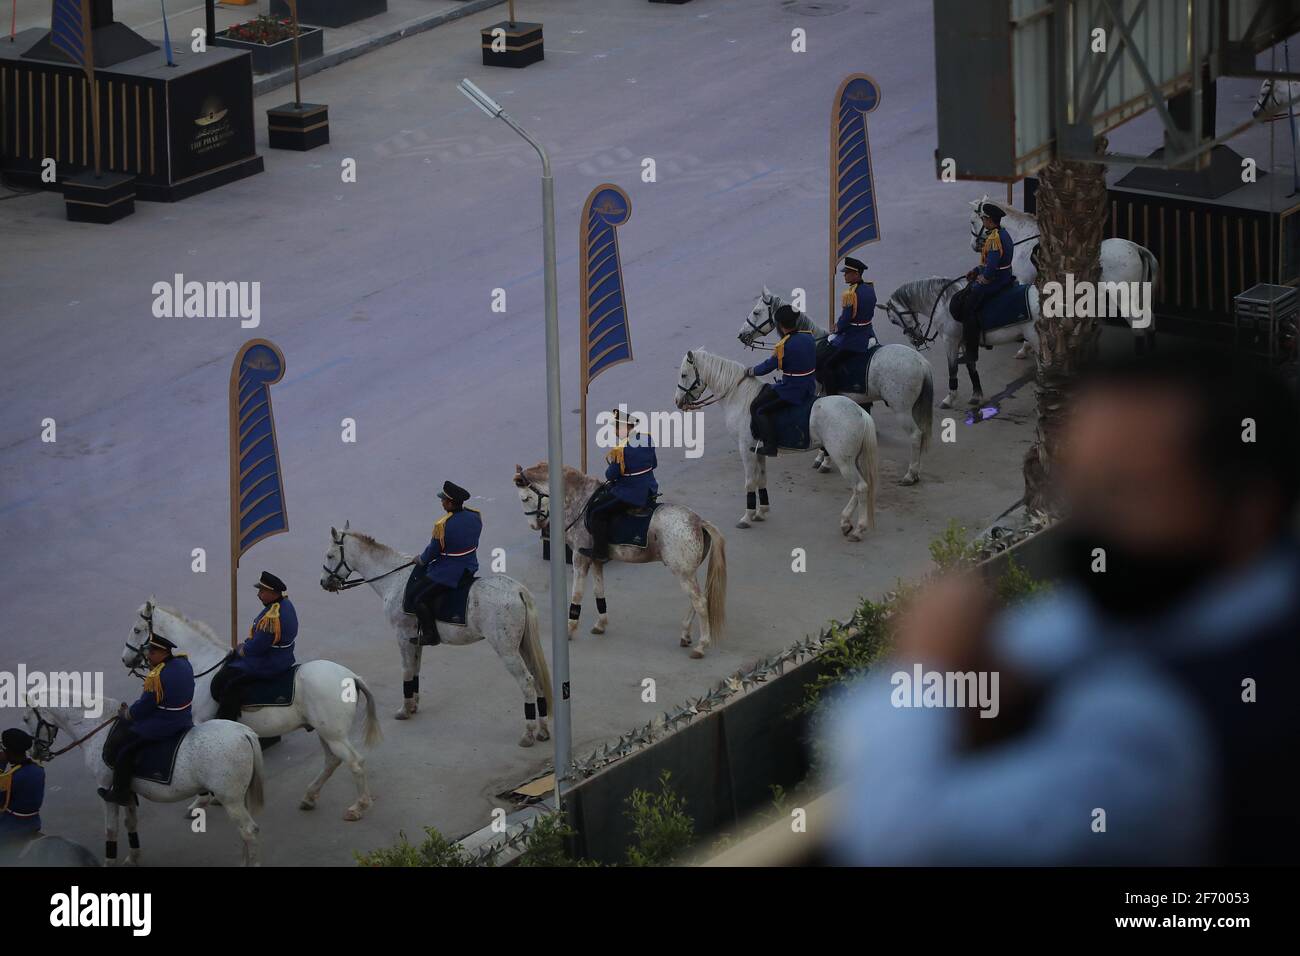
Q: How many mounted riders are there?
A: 8